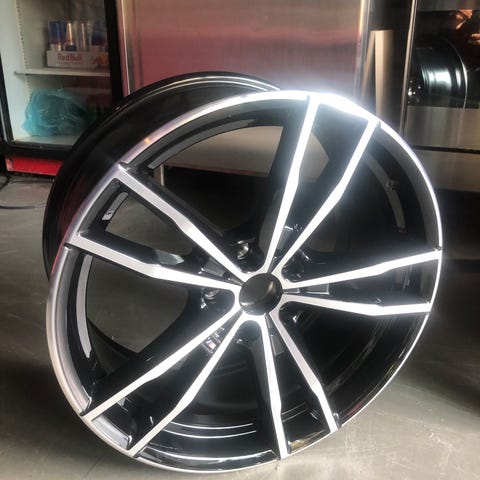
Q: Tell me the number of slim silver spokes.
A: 10